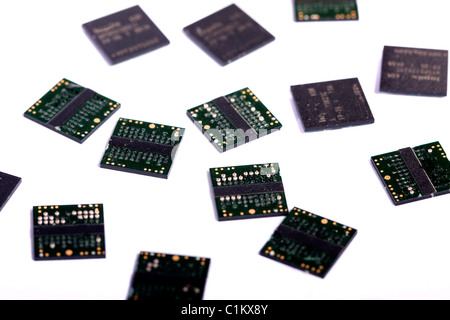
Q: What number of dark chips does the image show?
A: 5